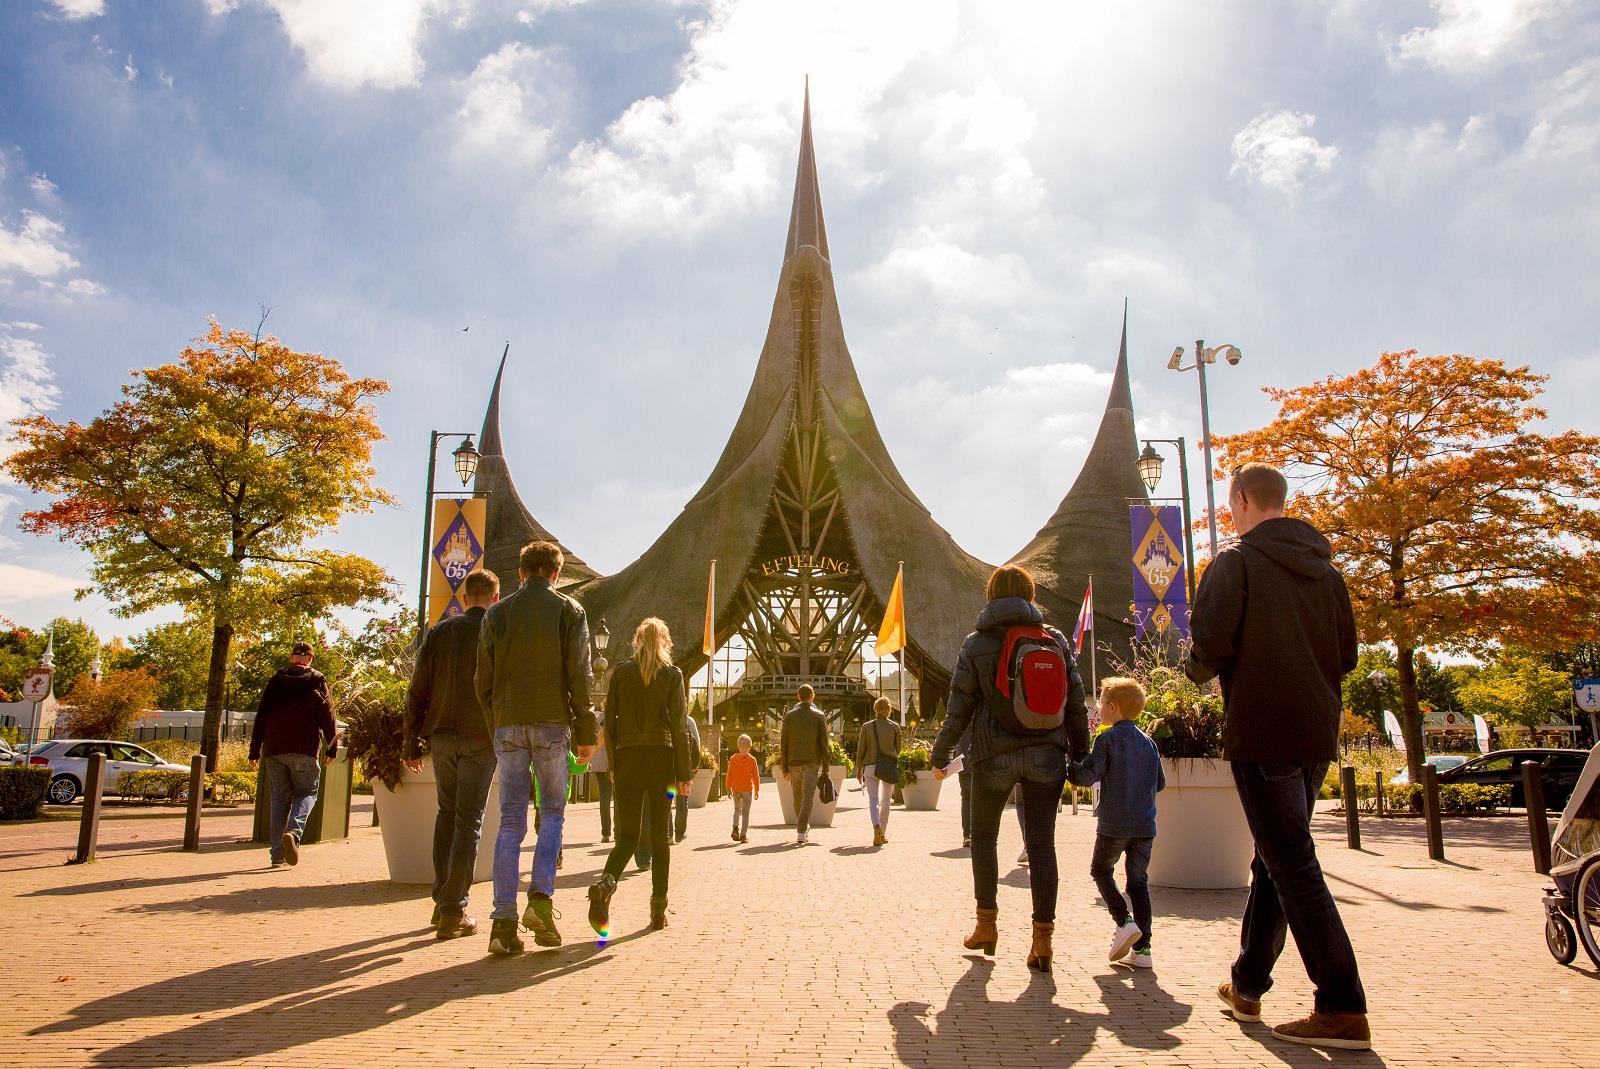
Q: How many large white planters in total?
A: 5